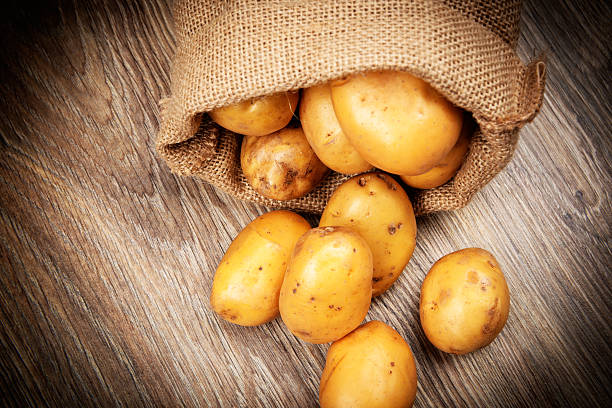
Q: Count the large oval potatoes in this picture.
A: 10